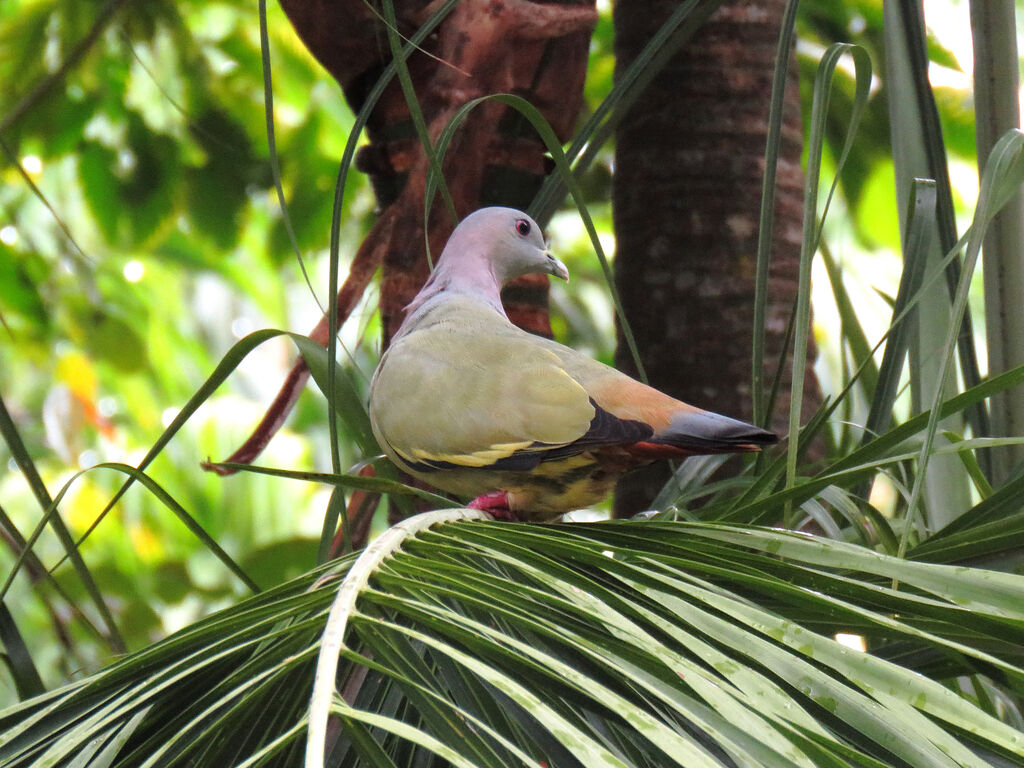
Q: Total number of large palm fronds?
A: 1